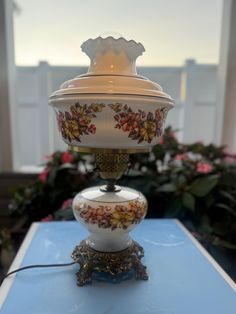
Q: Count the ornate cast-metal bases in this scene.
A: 1